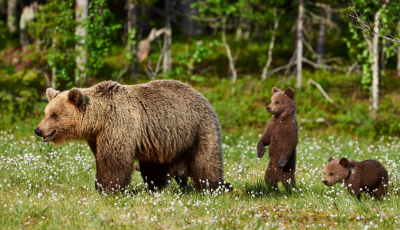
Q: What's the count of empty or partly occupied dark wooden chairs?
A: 0